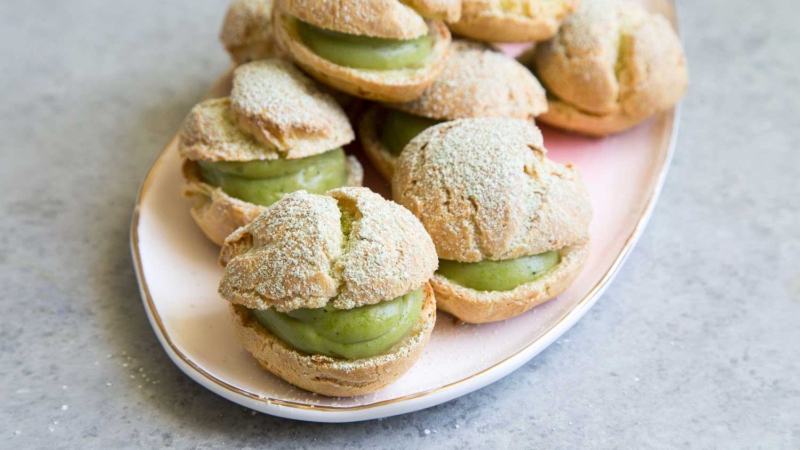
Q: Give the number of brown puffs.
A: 8